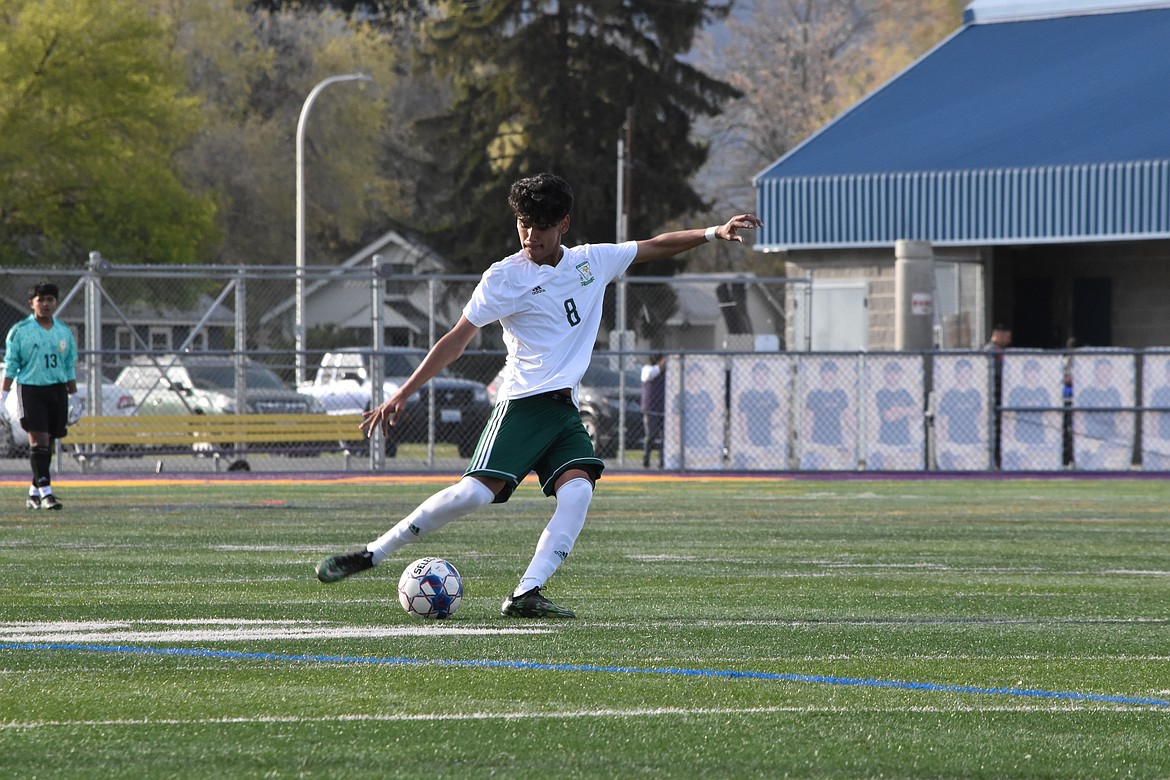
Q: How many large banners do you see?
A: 8